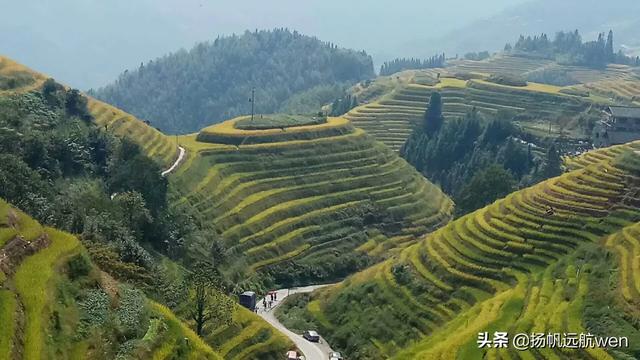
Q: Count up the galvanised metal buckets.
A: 0